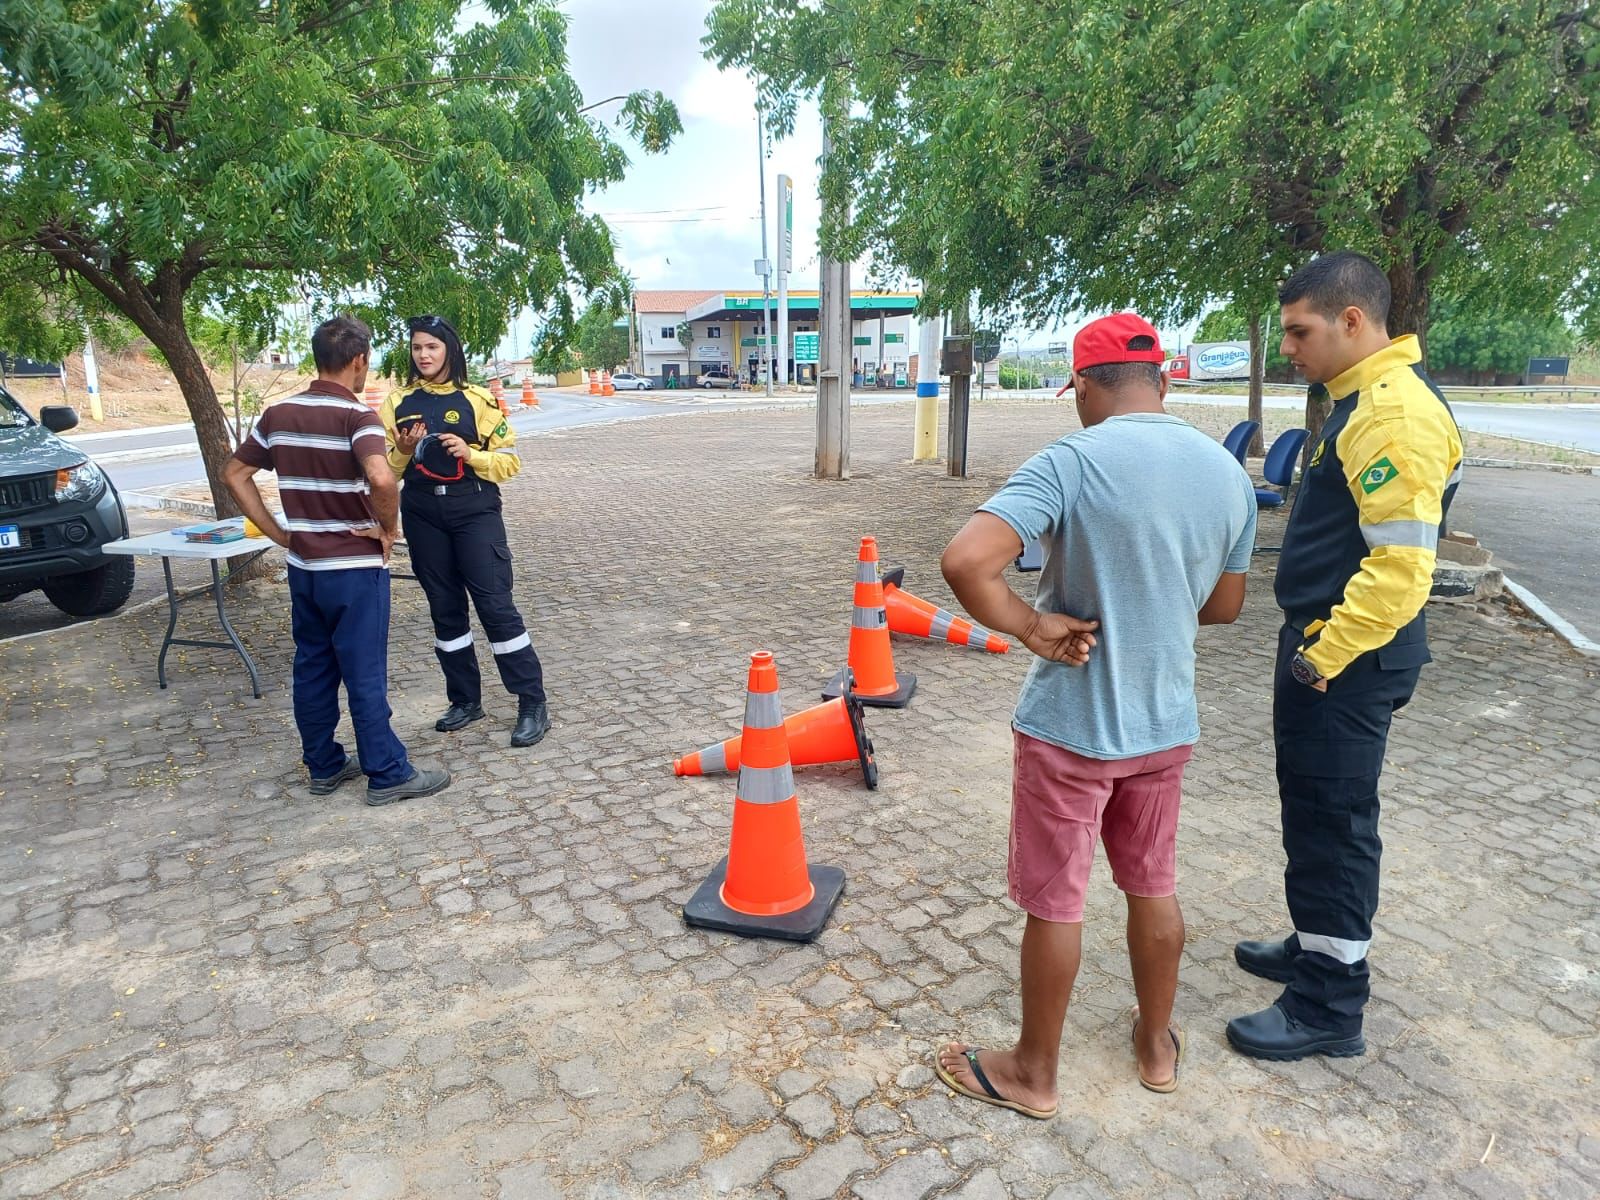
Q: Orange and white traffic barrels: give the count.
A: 5